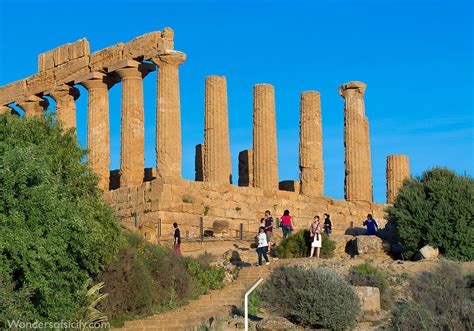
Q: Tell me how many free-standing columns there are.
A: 5